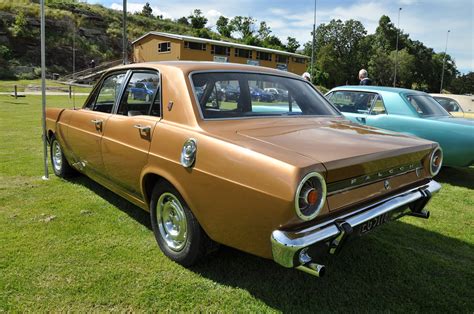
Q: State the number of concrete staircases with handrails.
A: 1